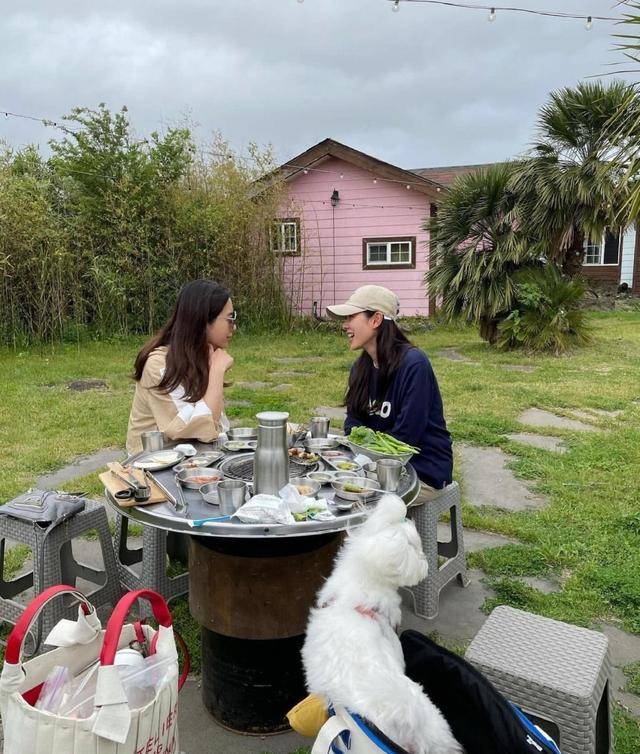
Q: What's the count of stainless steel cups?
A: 4